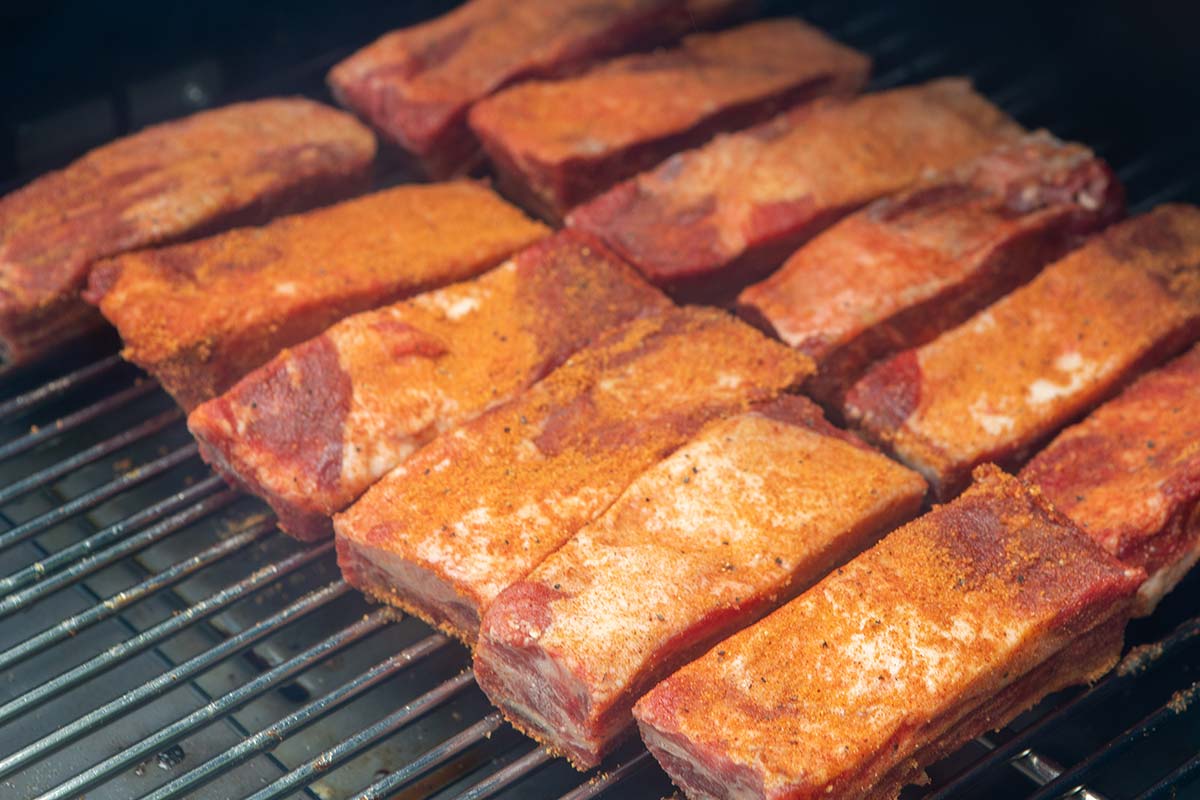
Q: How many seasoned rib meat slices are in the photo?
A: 12